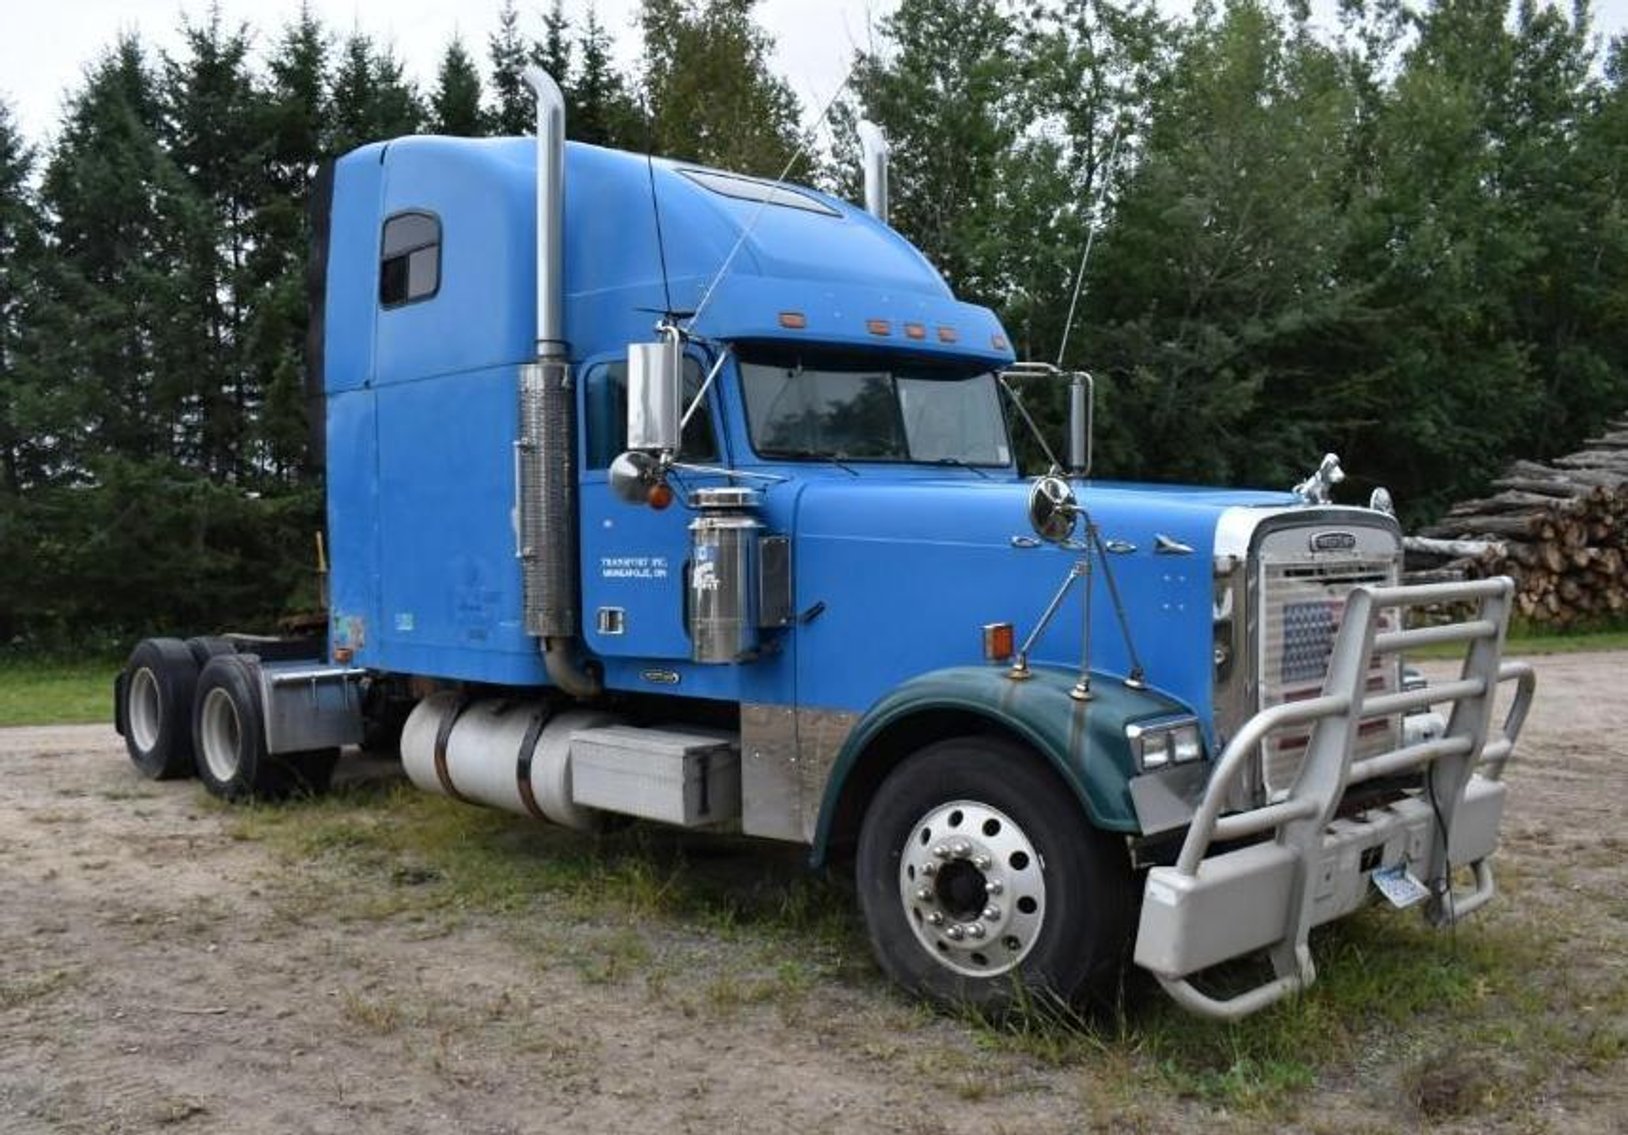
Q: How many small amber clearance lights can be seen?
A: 5